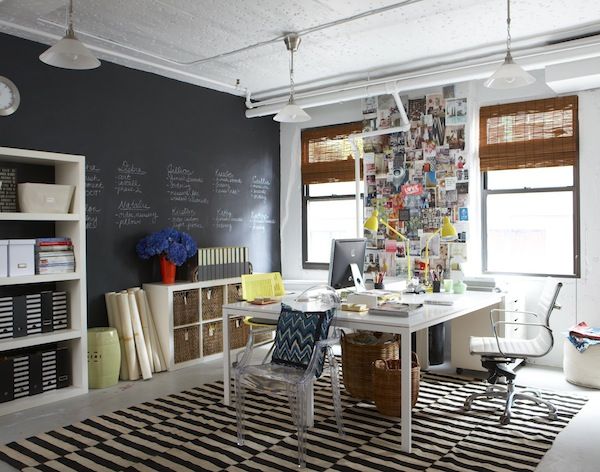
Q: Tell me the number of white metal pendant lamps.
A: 3